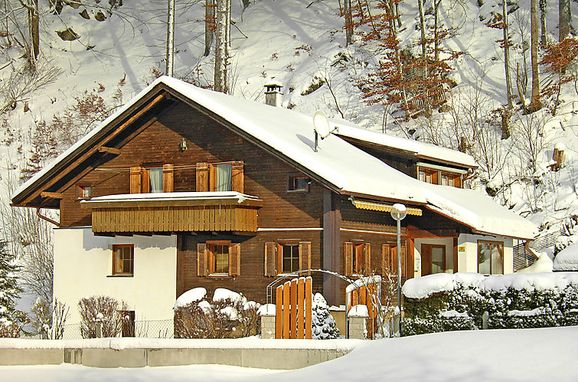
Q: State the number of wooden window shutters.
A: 12